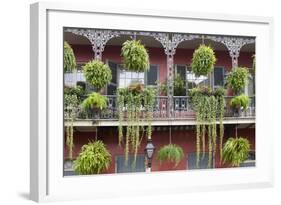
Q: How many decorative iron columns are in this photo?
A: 3